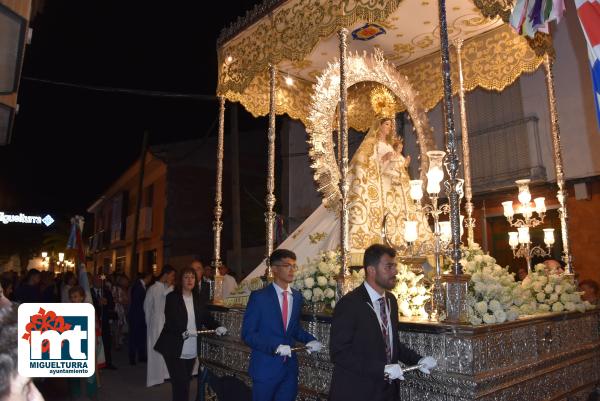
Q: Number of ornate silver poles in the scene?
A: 6